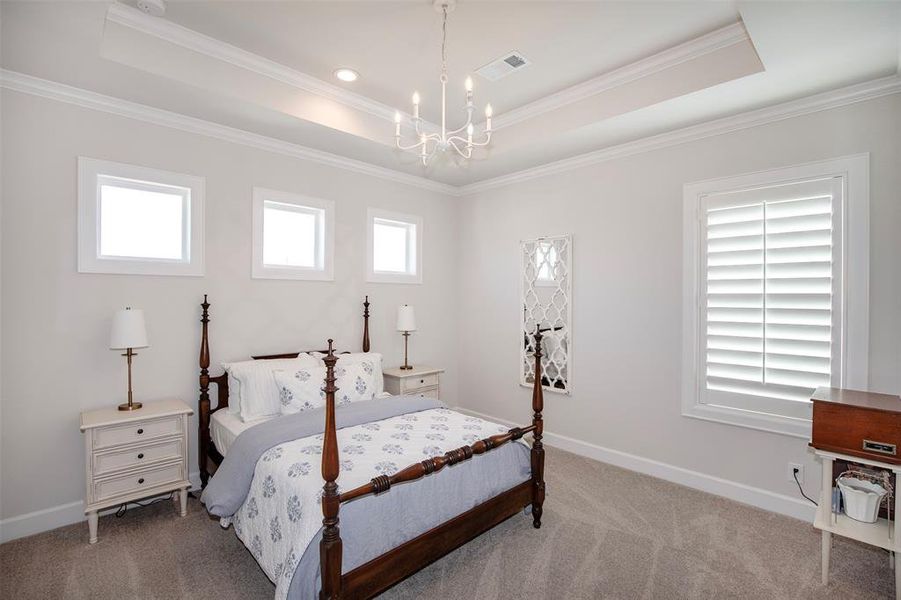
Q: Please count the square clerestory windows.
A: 3